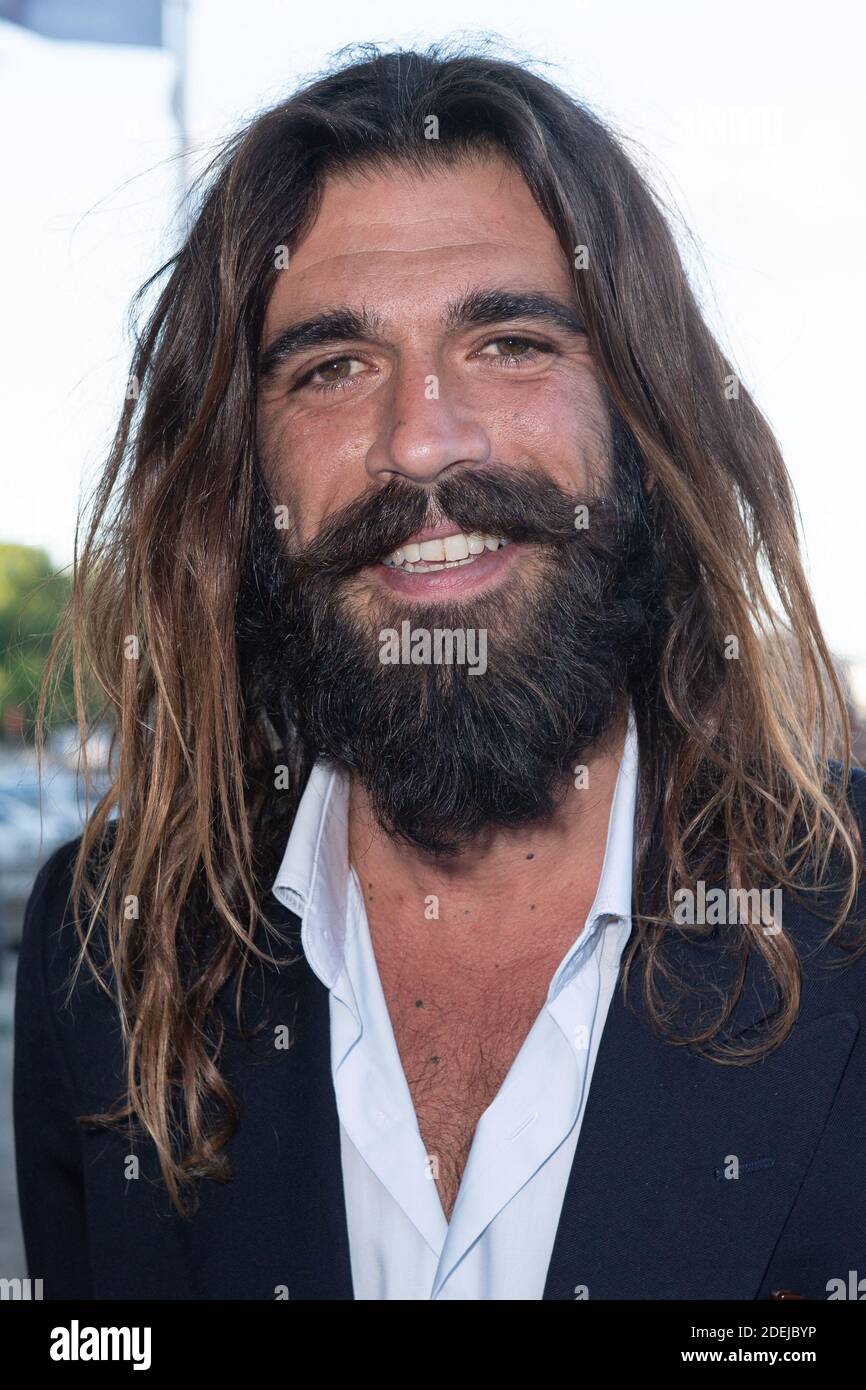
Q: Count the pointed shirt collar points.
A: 2